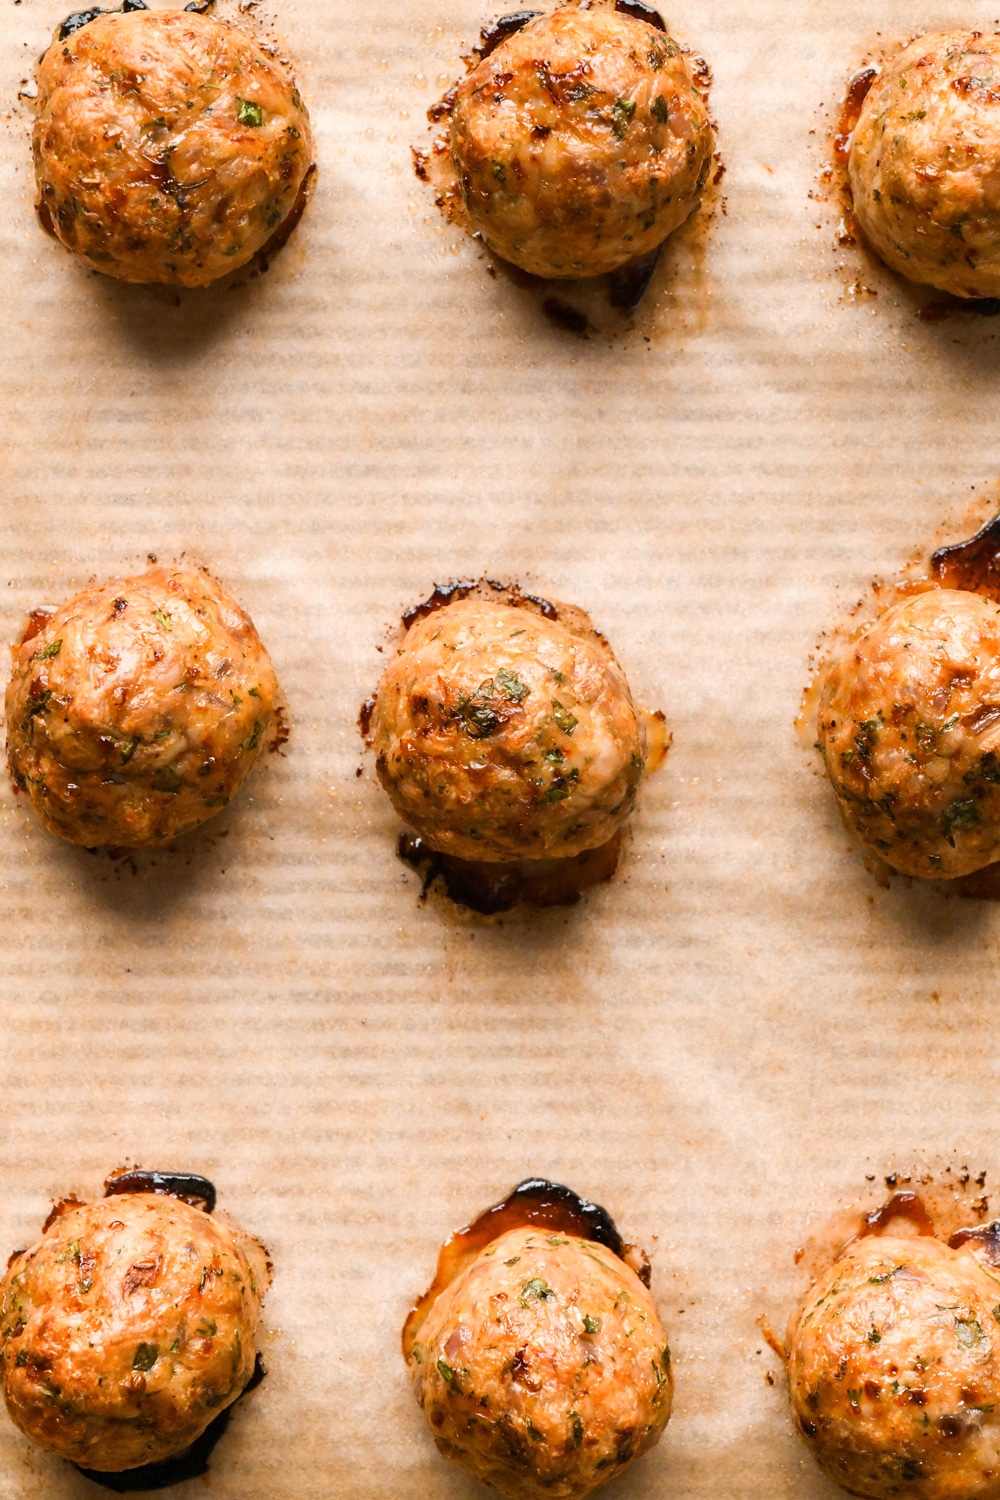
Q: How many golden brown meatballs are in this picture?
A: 9